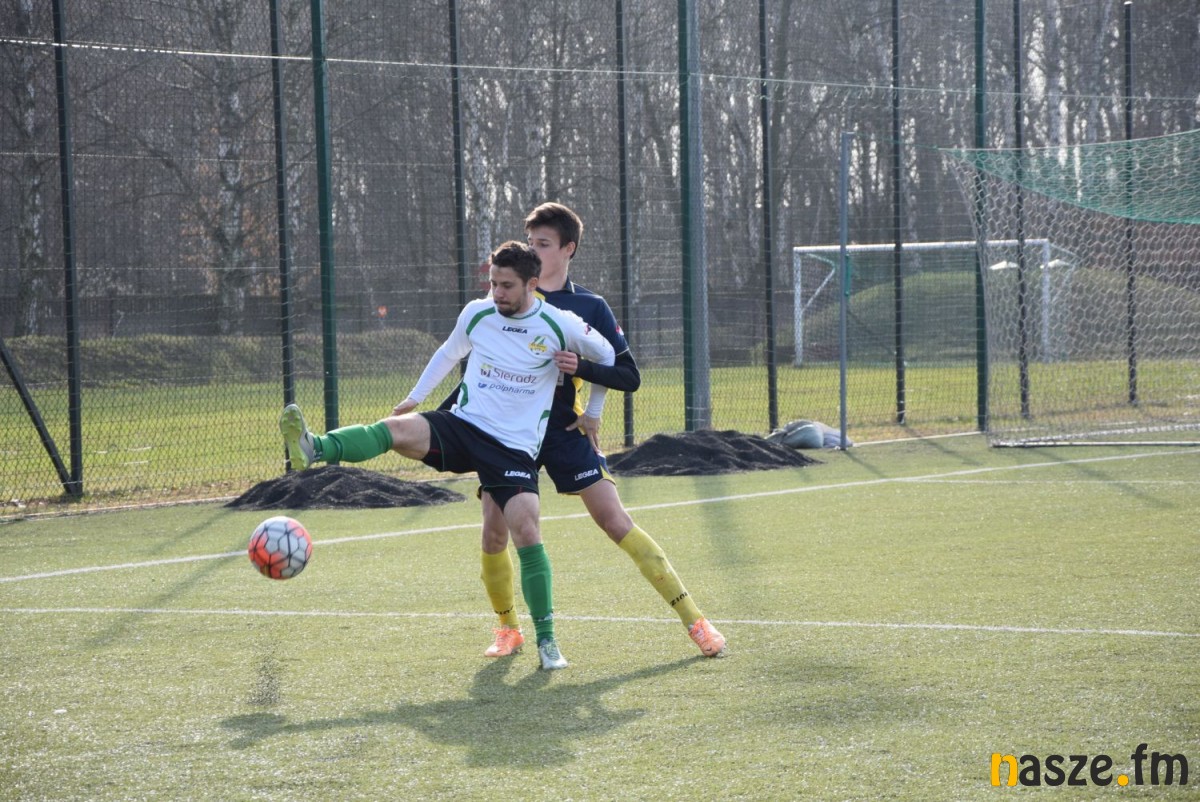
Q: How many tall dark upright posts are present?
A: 11